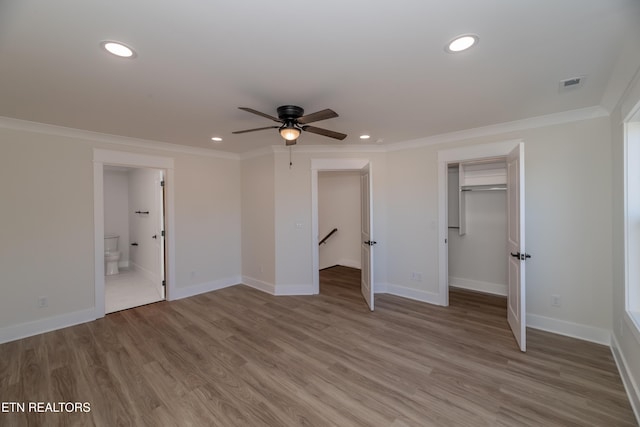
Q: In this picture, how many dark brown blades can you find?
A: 5